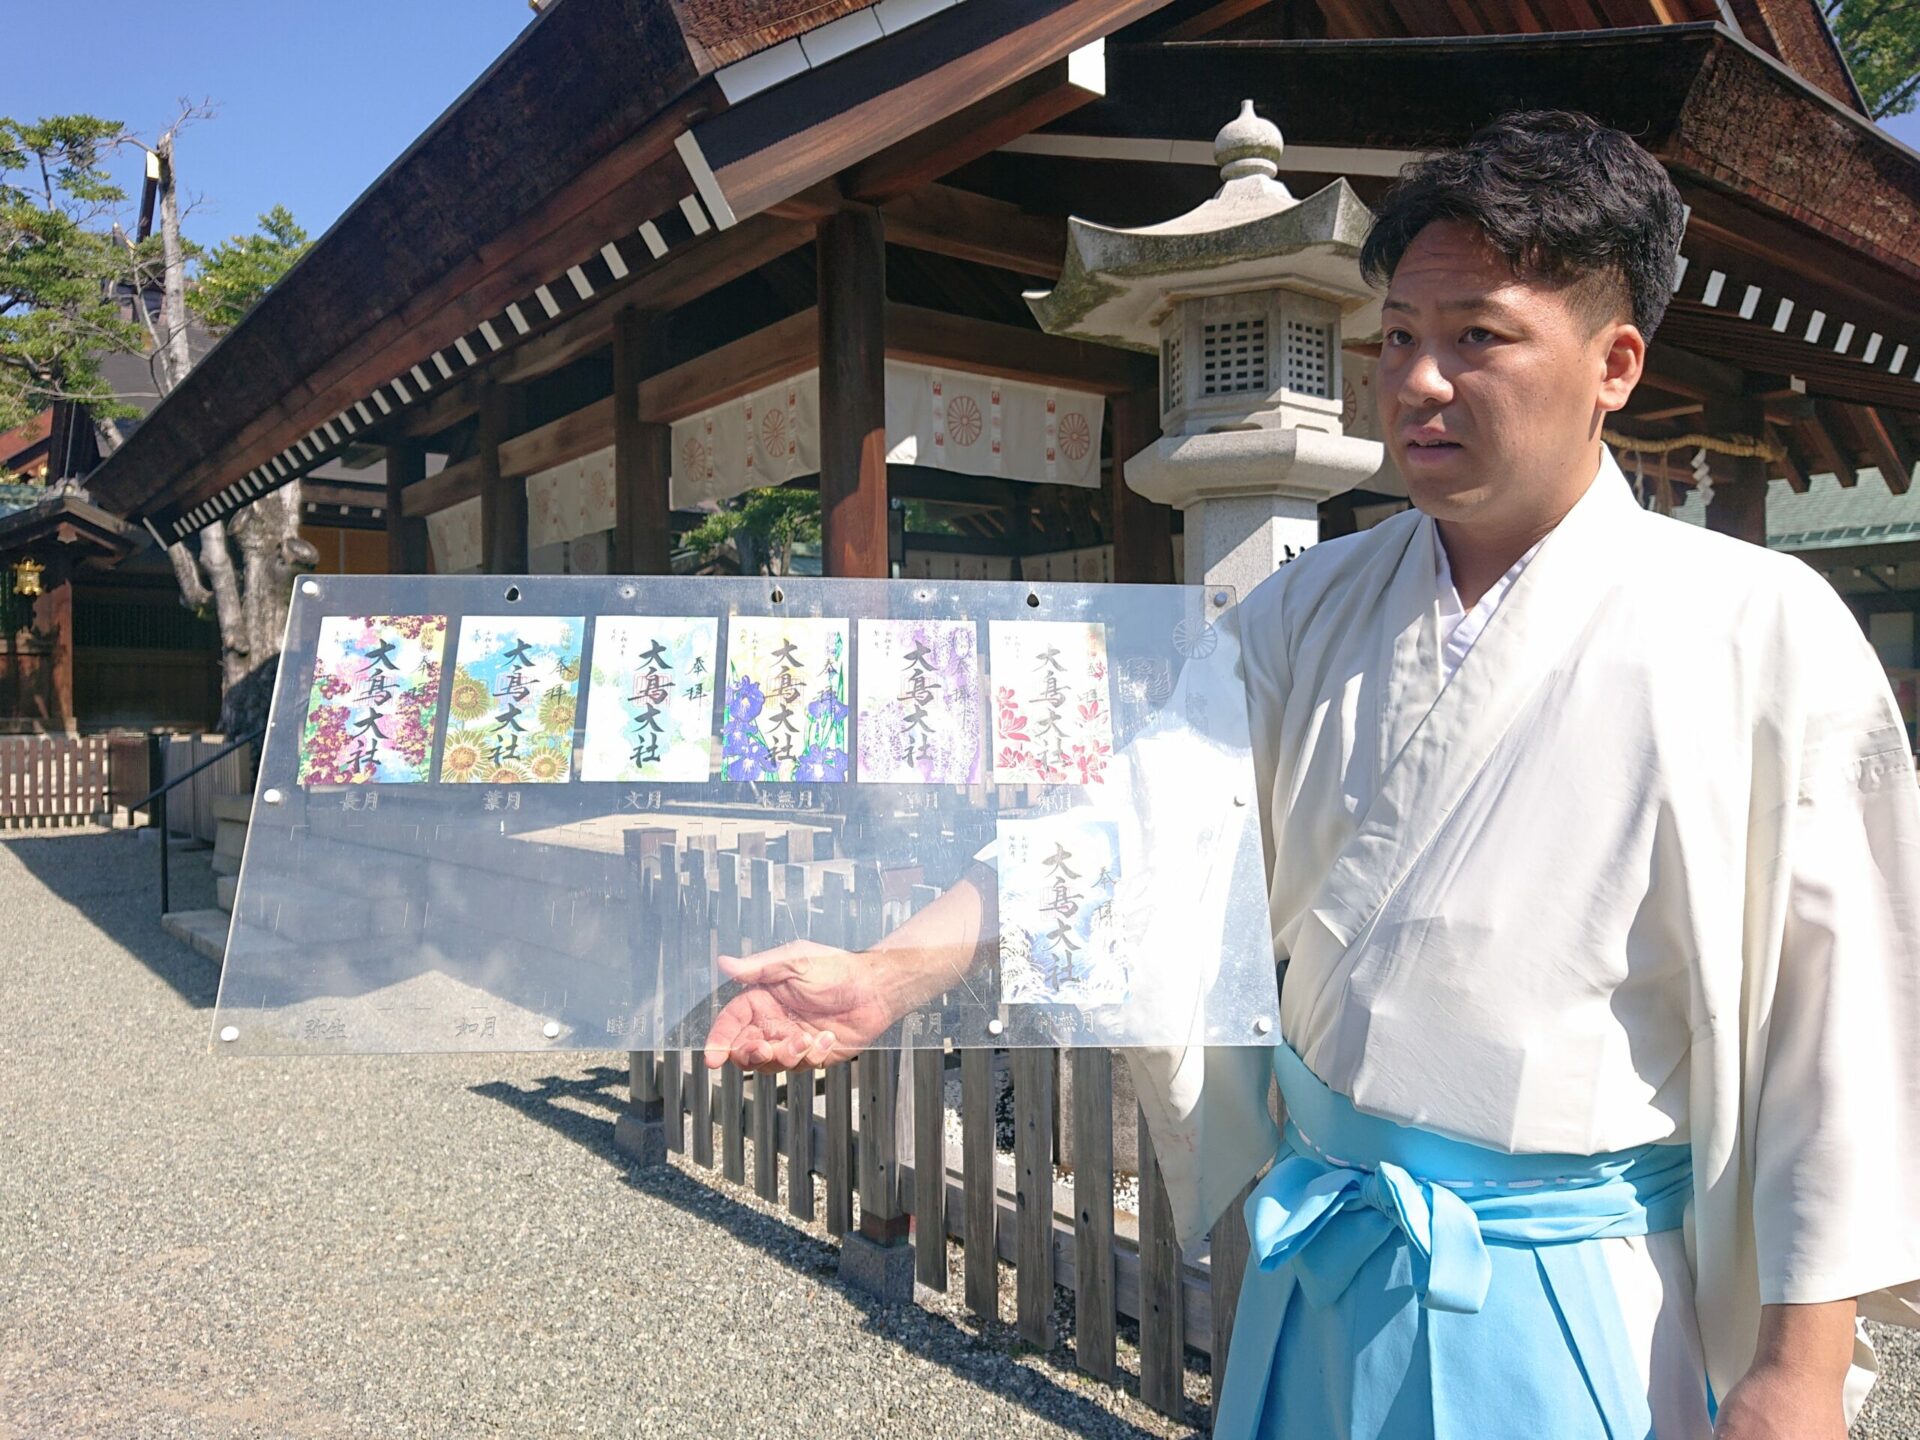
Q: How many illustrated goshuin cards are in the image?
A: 7